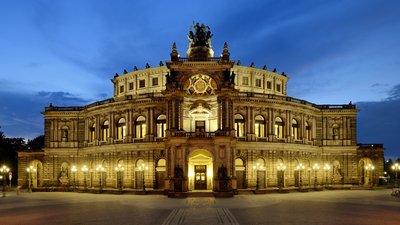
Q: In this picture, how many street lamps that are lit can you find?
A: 14